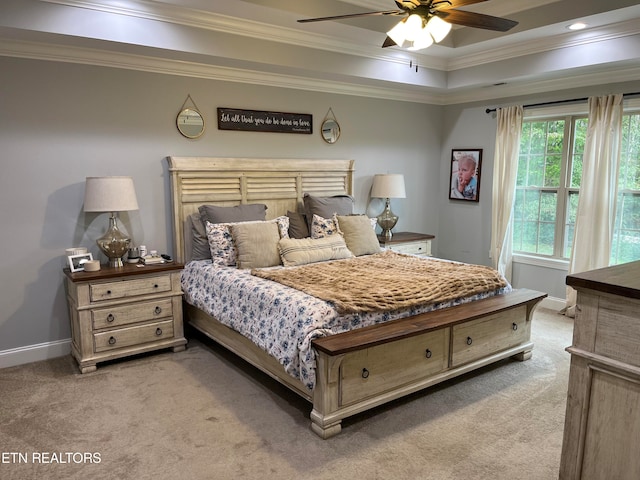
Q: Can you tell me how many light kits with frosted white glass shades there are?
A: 1